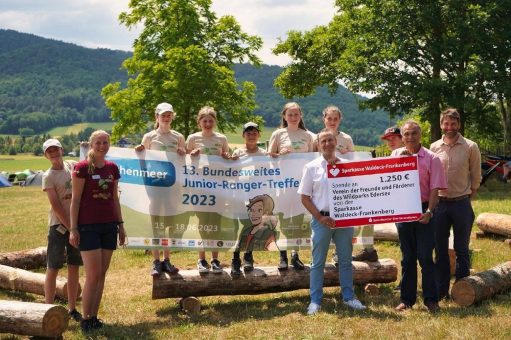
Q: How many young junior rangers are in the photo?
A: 7